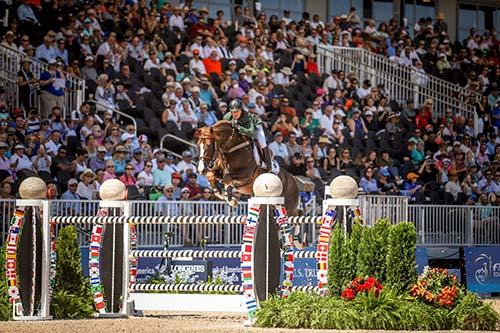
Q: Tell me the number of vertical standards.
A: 4